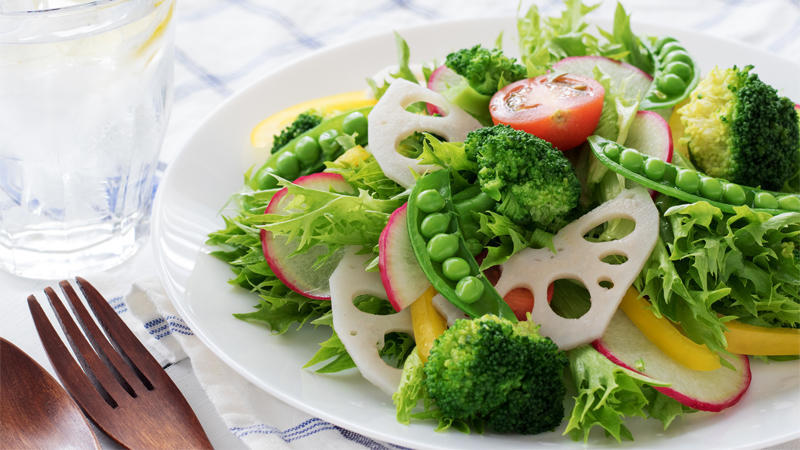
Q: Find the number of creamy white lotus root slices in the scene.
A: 3